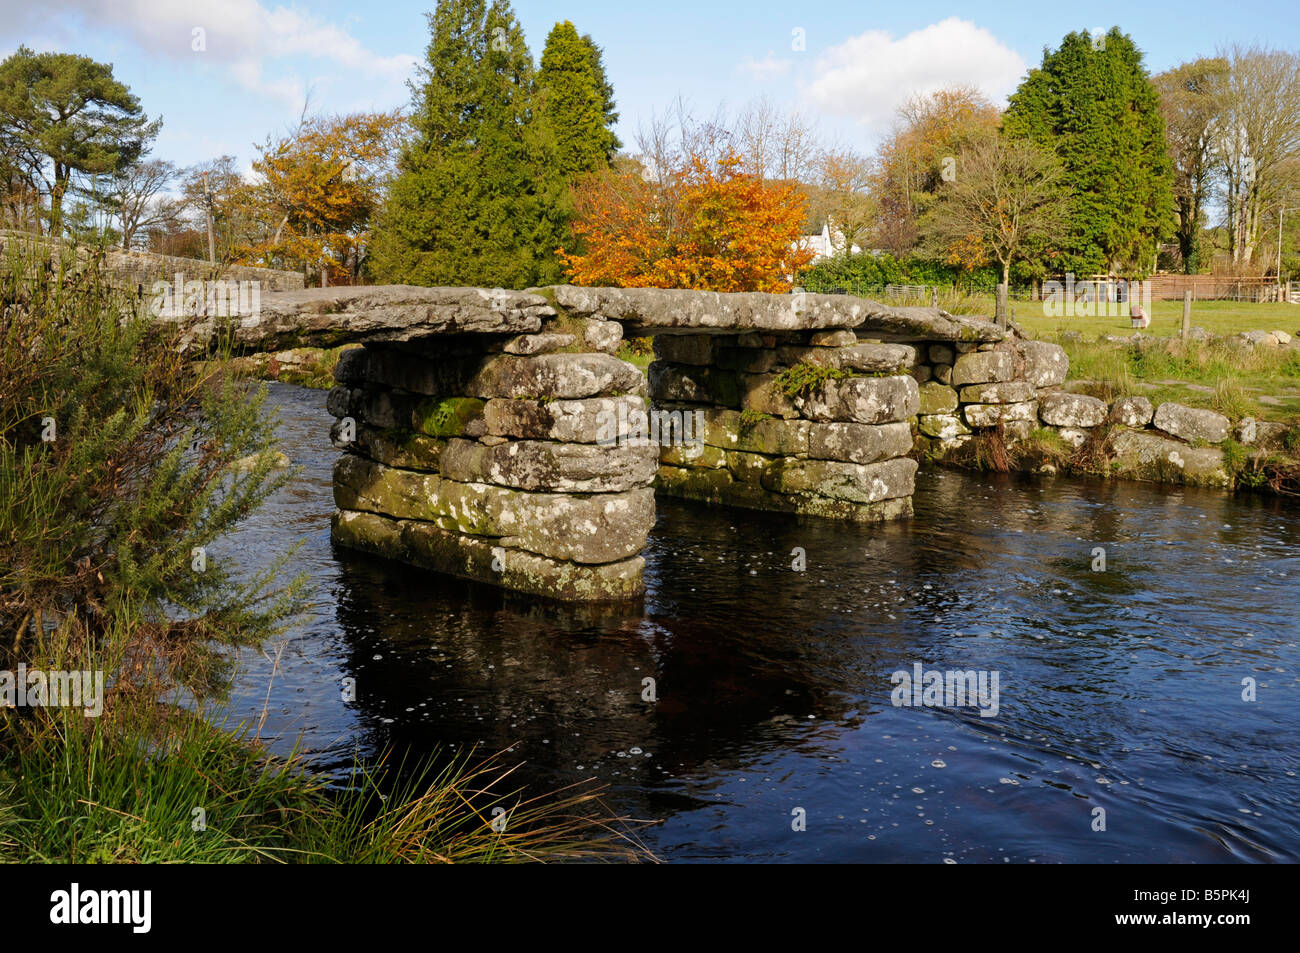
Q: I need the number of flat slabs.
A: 3